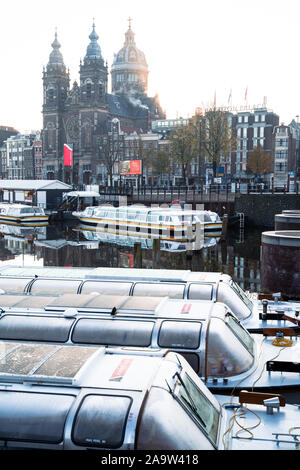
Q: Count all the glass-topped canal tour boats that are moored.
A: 5